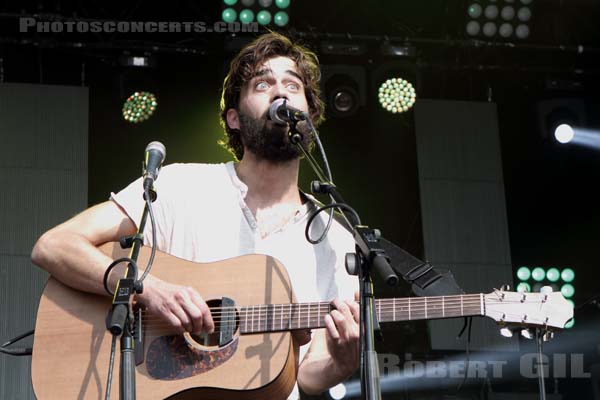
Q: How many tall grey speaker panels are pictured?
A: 2